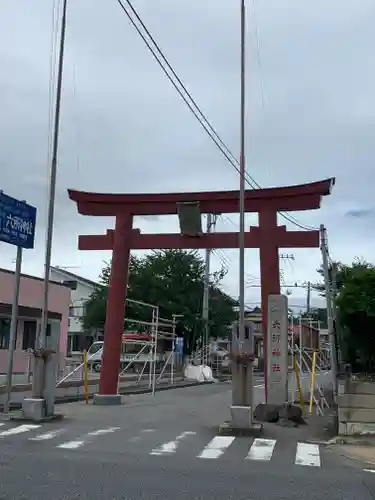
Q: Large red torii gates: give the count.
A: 1